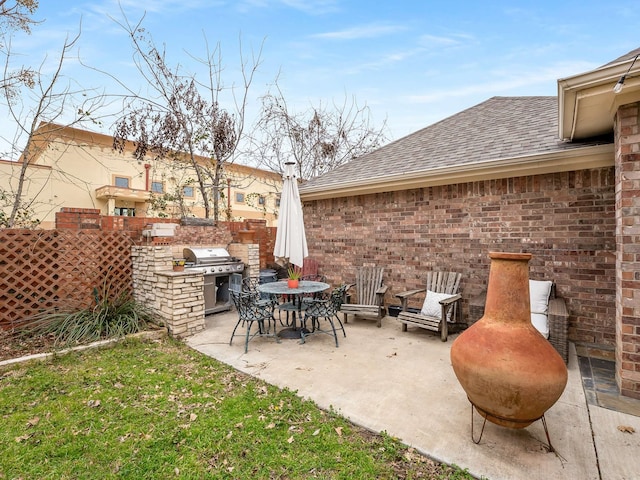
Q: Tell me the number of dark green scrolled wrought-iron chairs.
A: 4